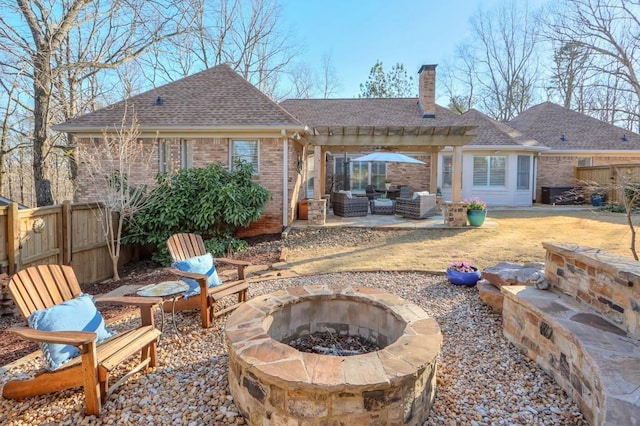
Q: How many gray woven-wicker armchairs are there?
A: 2